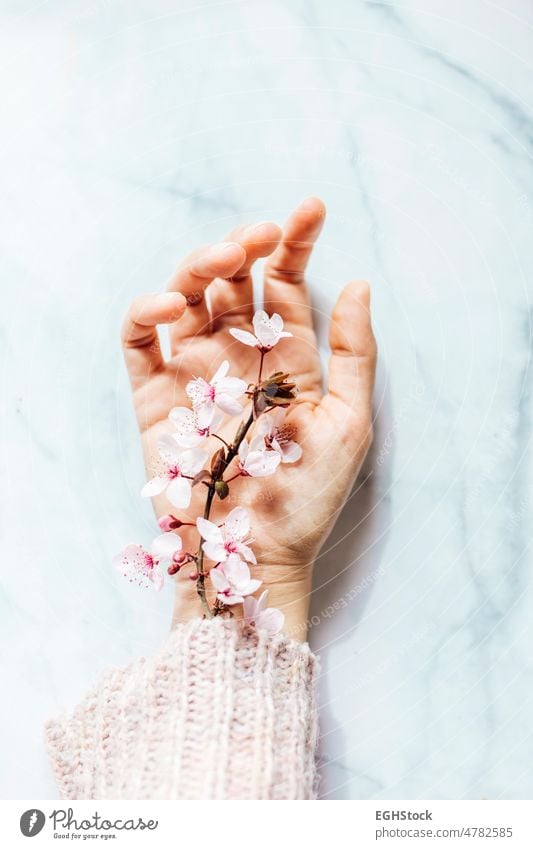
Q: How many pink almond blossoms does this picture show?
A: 10